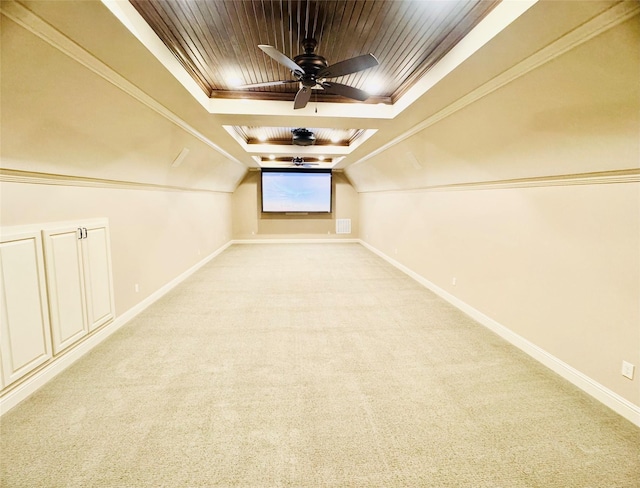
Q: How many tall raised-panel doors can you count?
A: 3